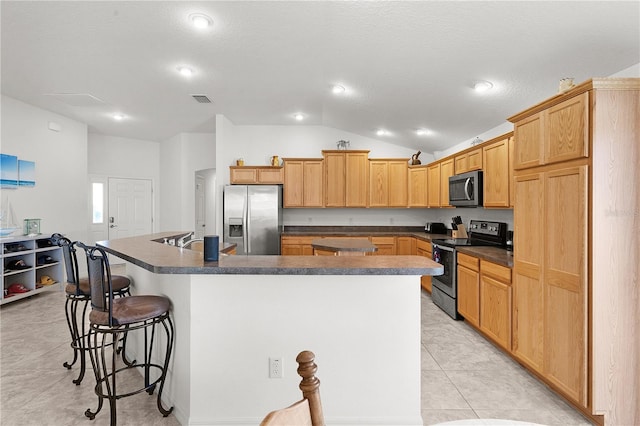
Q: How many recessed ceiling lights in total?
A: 8